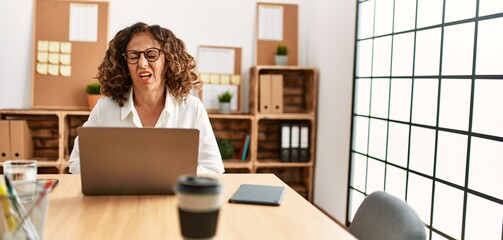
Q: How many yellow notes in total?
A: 13